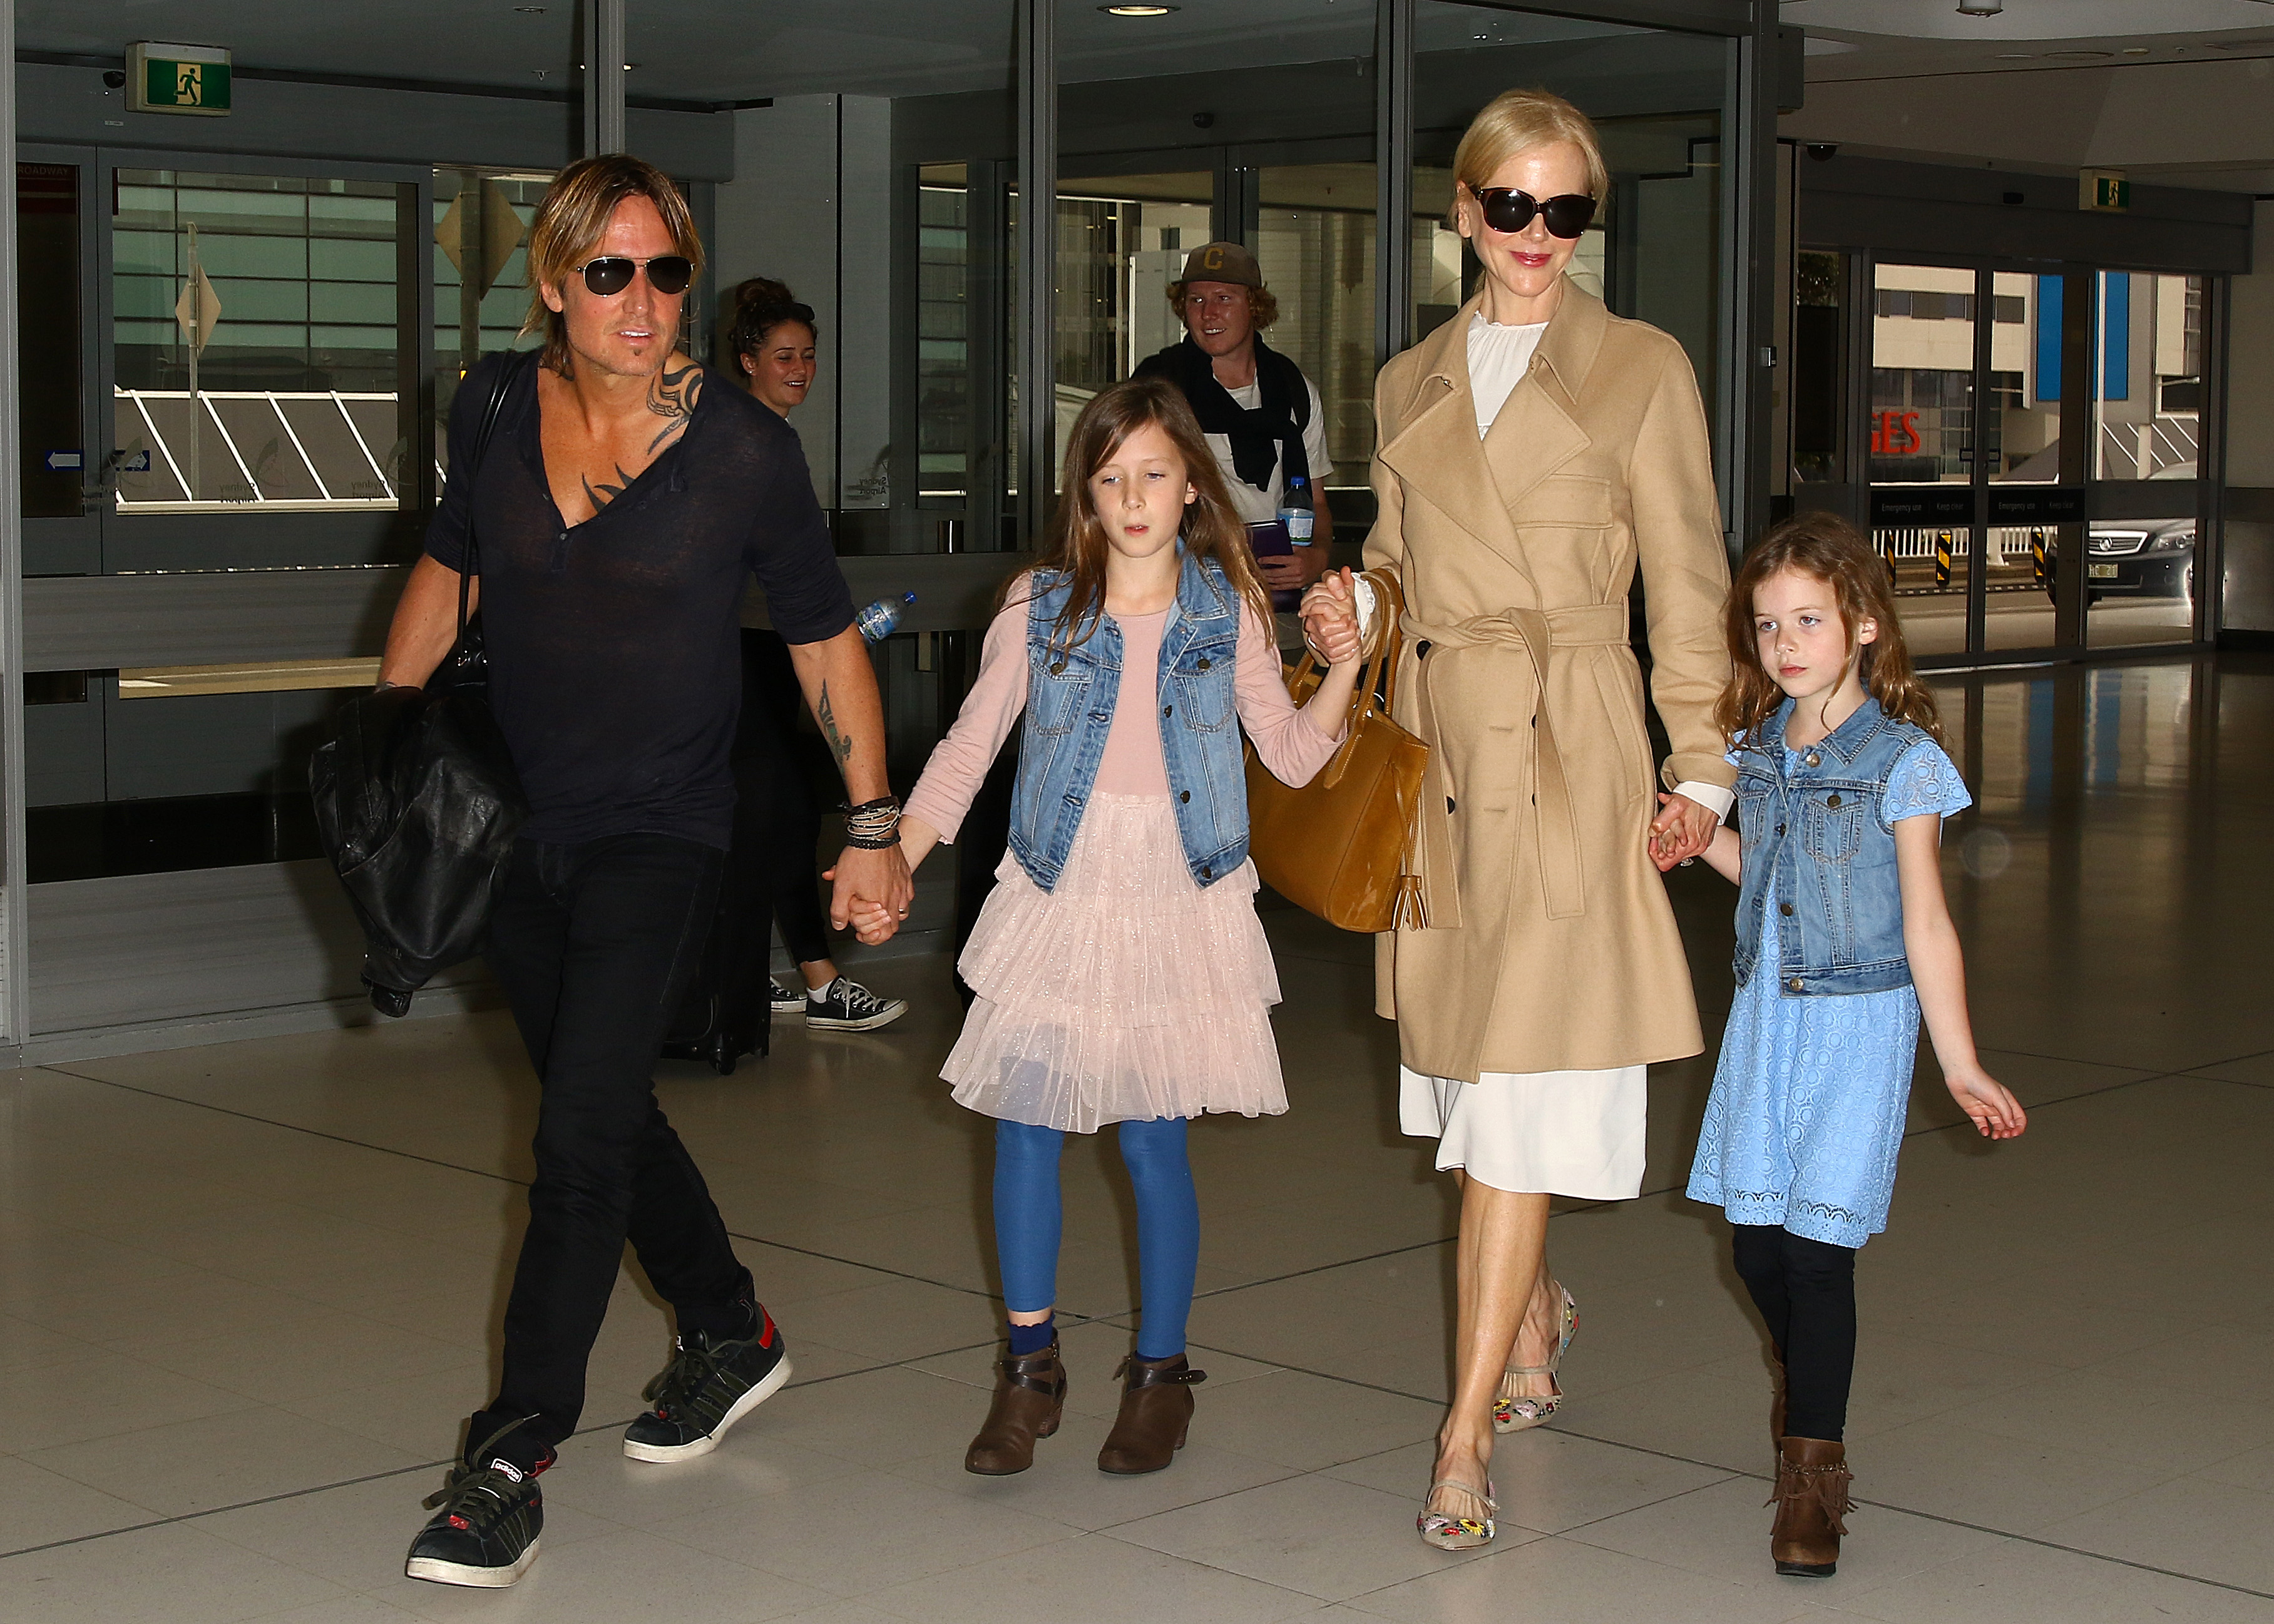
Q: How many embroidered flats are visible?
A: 2